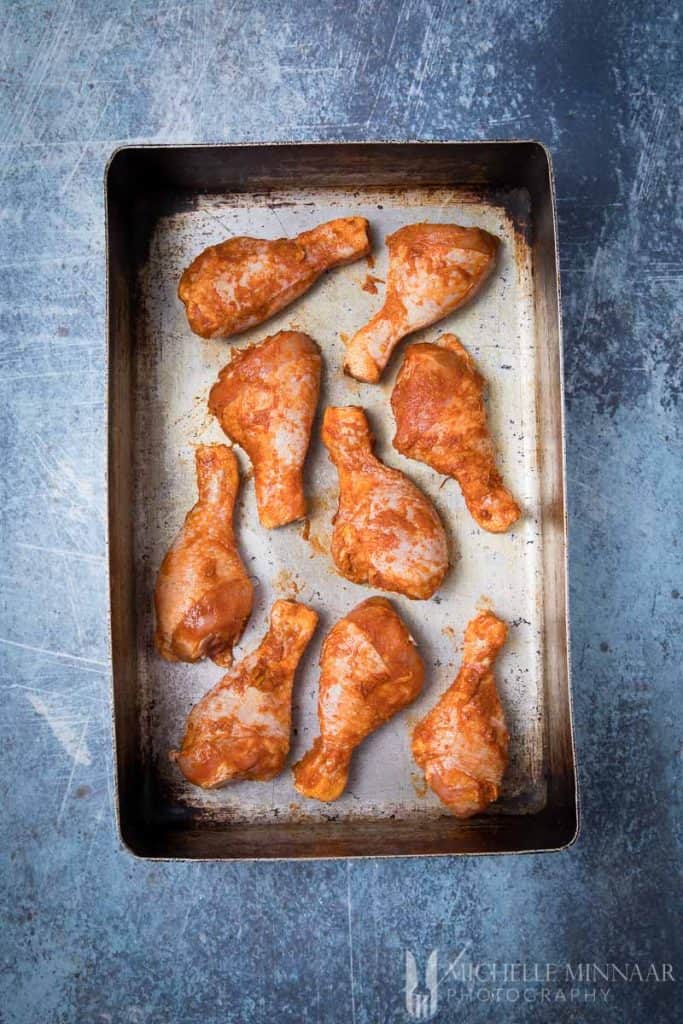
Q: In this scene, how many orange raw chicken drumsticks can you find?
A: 9